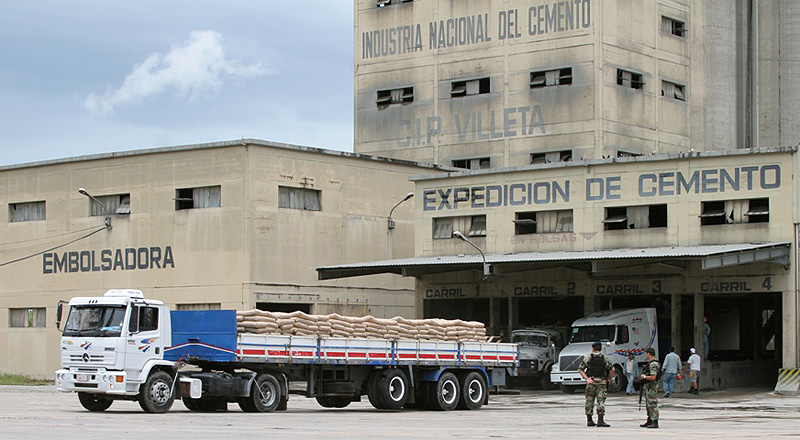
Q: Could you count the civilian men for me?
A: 4